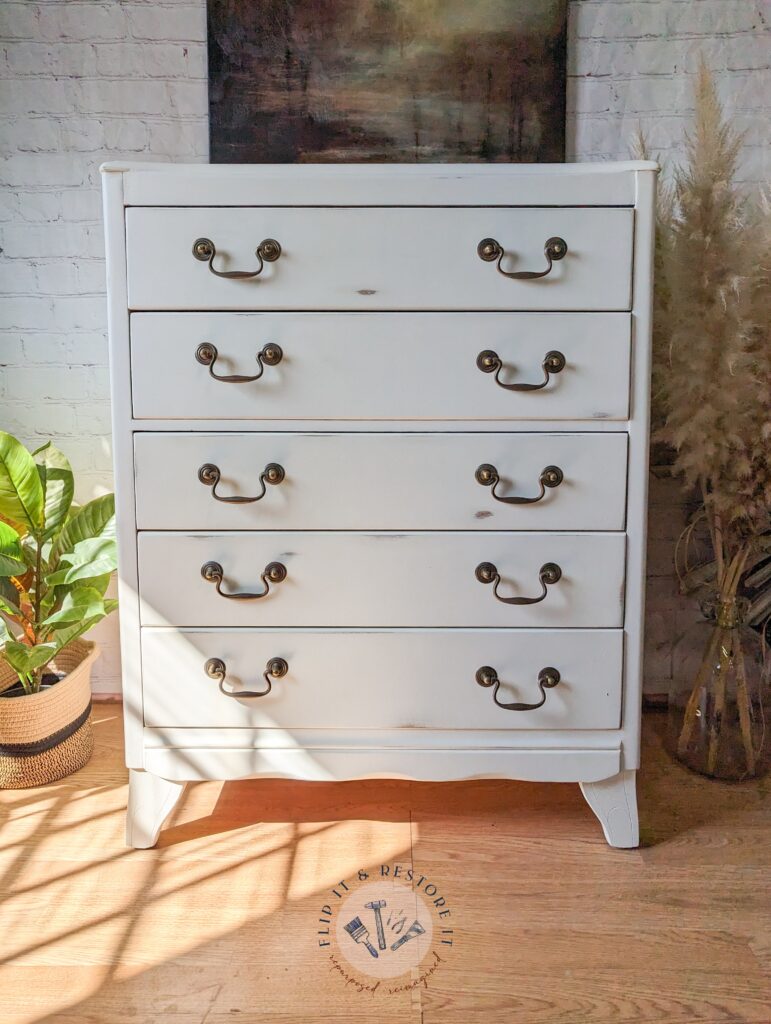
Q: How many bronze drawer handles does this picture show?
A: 10